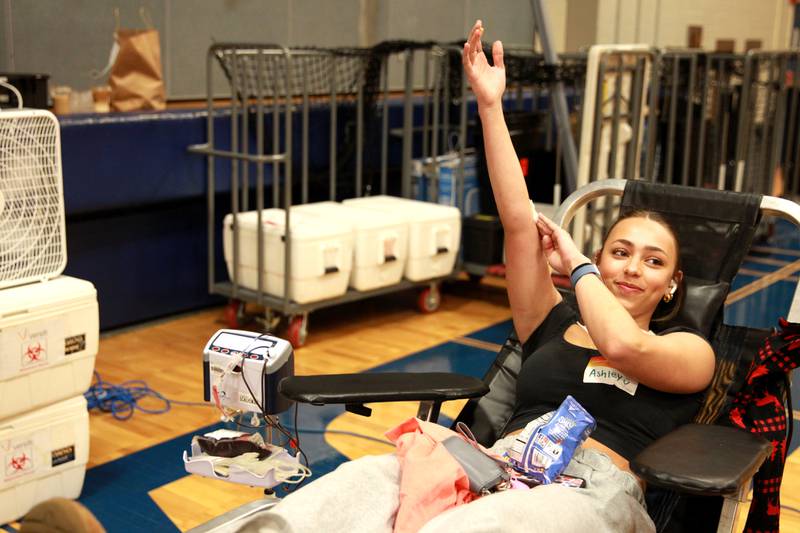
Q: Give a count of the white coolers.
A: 5